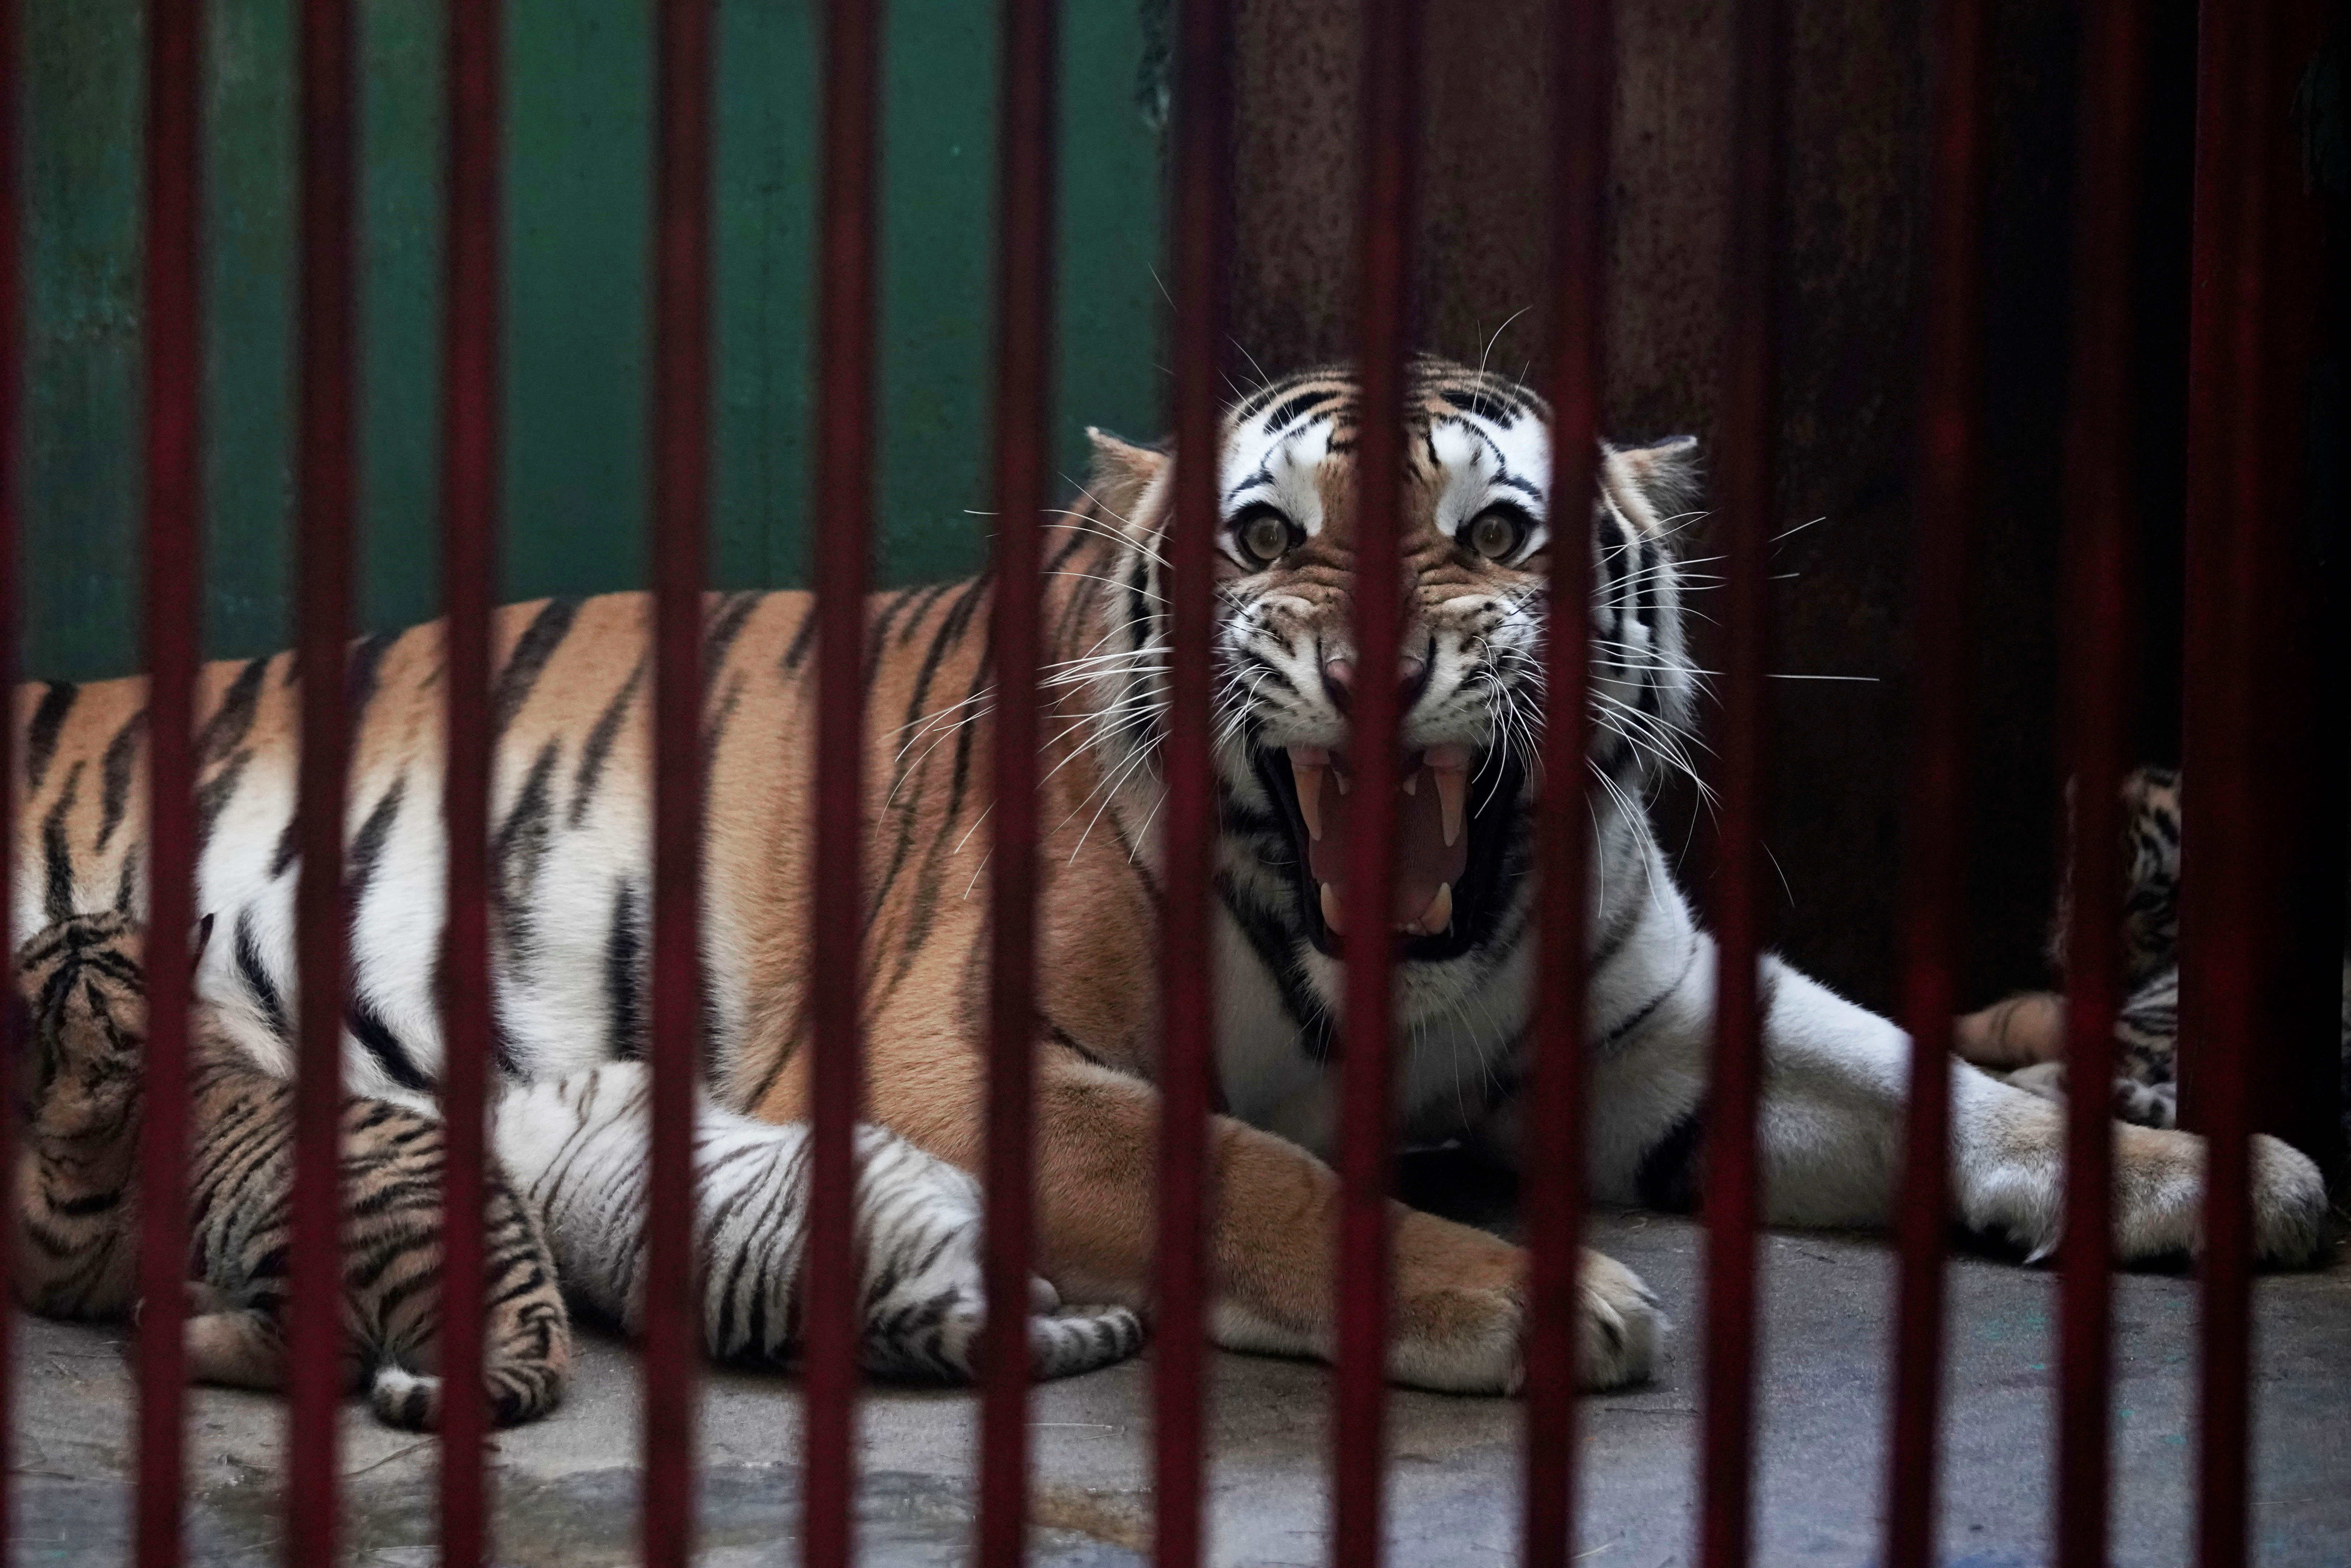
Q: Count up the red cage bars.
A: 14